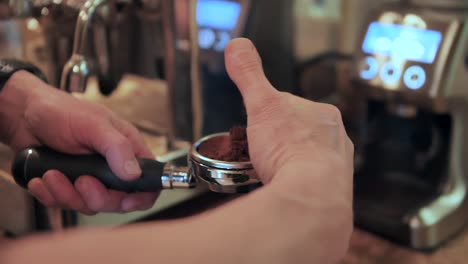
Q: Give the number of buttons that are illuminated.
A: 5